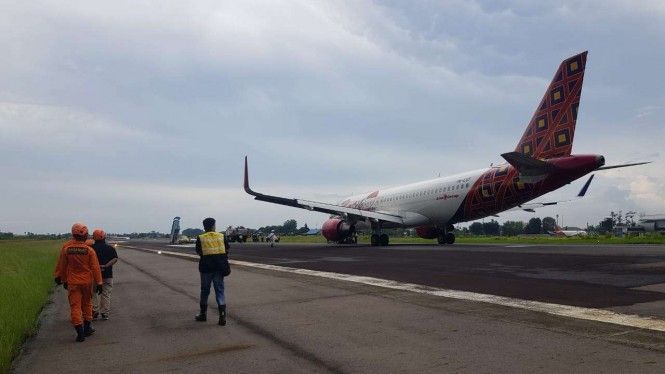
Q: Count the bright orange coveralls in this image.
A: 1